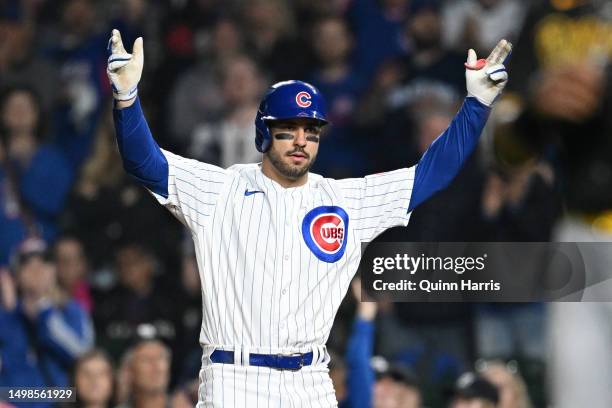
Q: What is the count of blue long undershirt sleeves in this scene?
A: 2